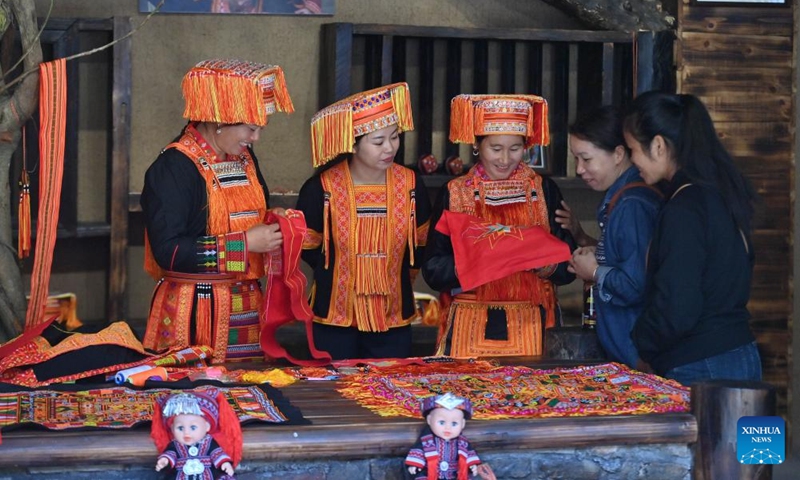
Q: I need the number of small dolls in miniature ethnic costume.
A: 2